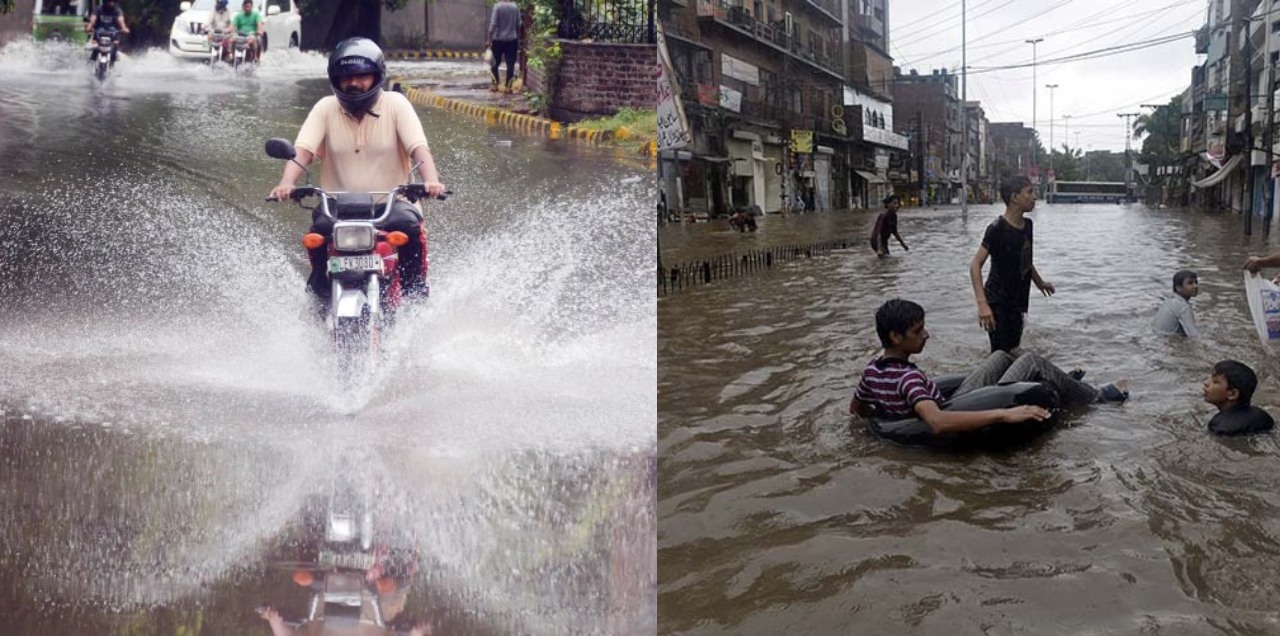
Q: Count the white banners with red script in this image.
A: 1